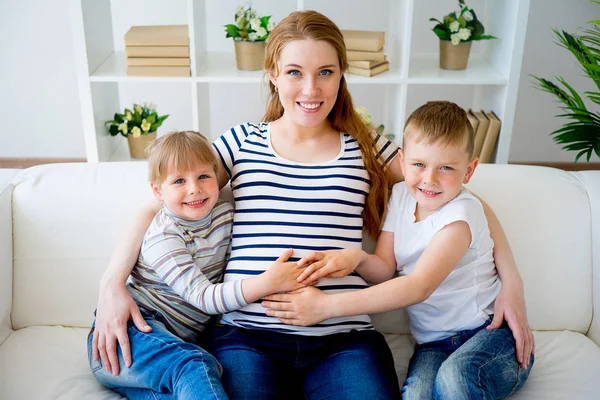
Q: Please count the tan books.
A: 11